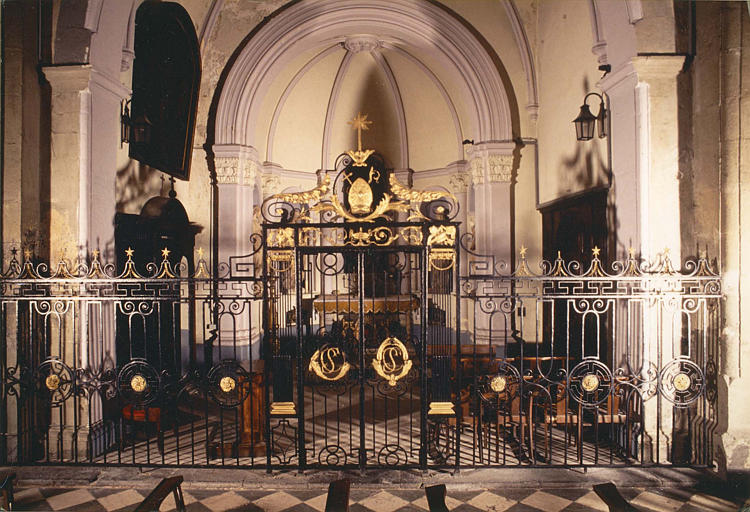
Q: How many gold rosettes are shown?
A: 6